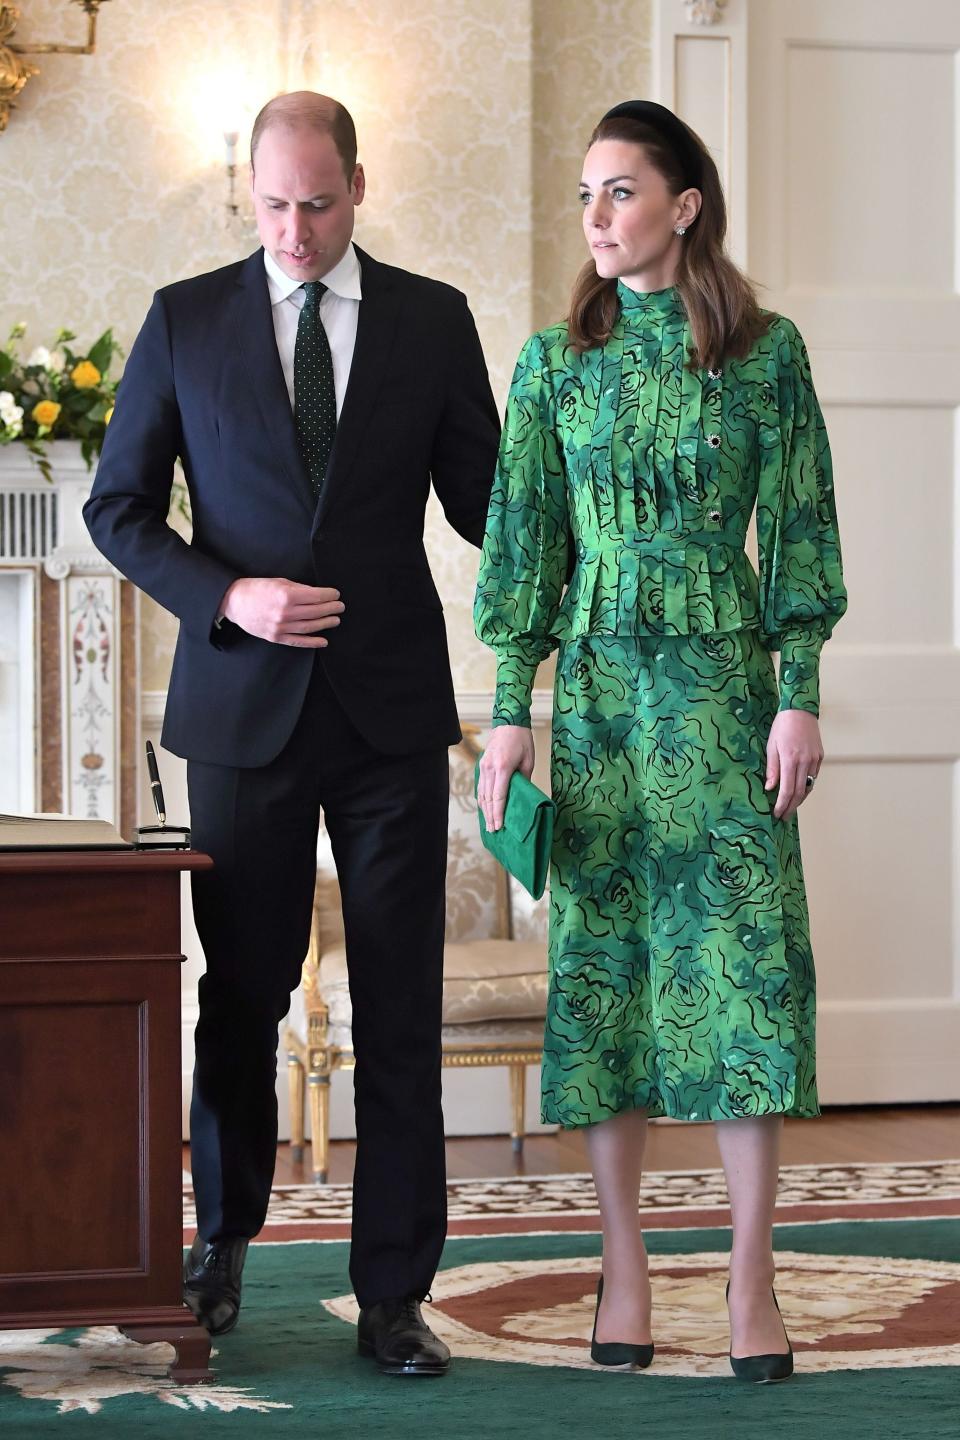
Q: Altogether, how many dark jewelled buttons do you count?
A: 3